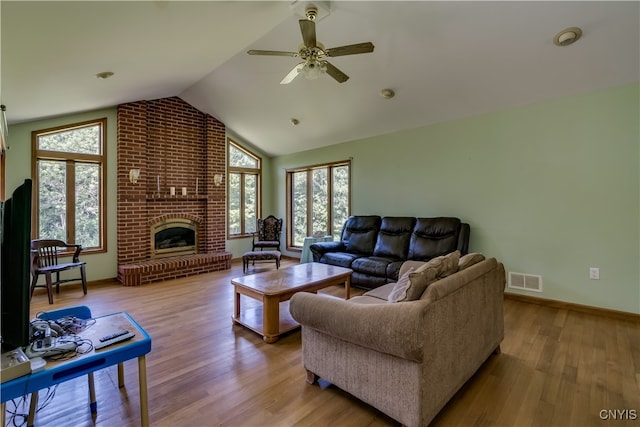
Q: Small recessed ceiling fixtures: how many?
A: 4